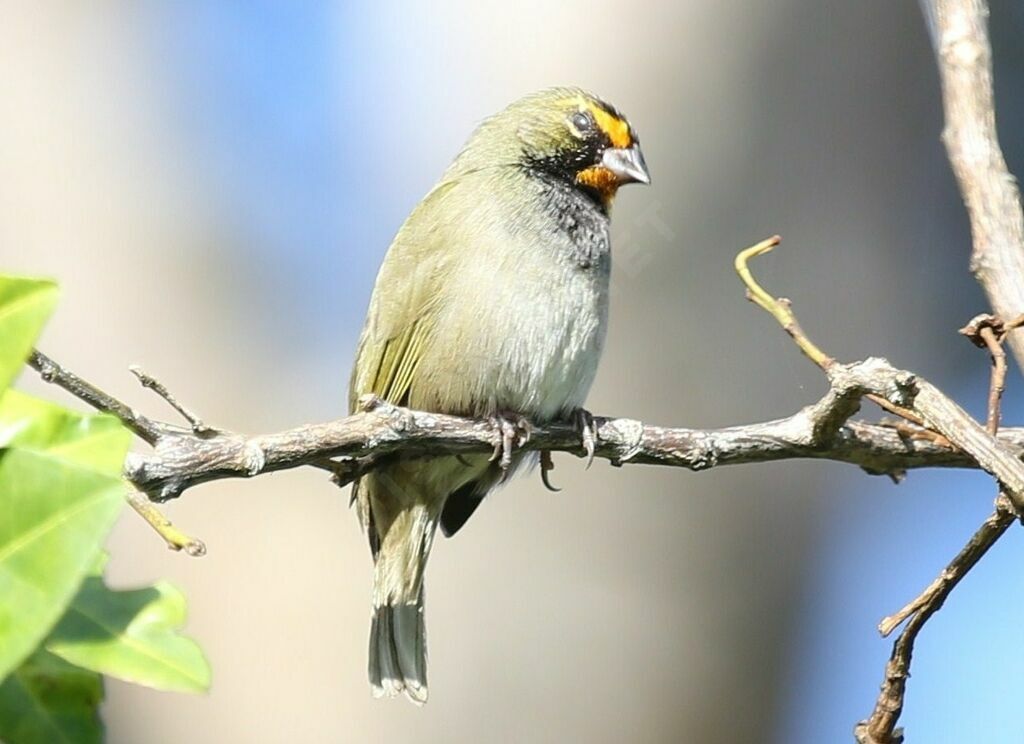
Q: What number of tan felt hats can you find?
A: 0